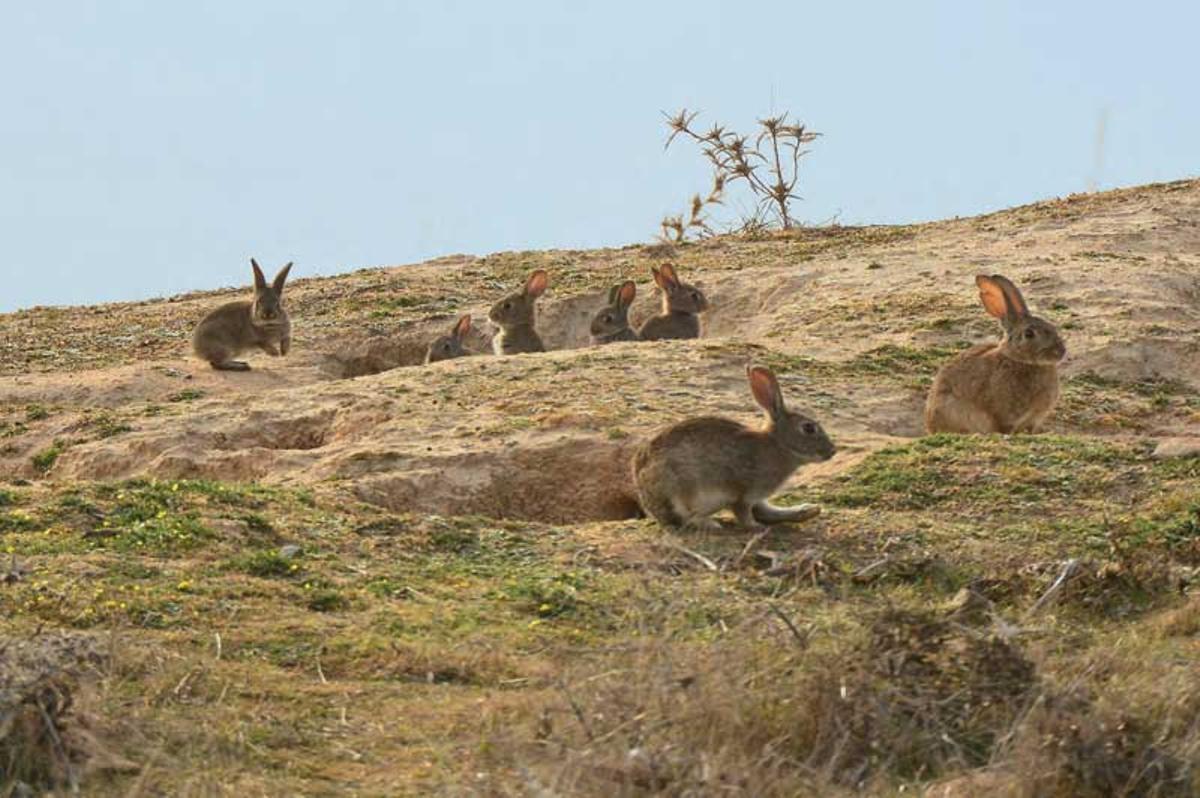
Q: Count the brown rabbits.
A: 7